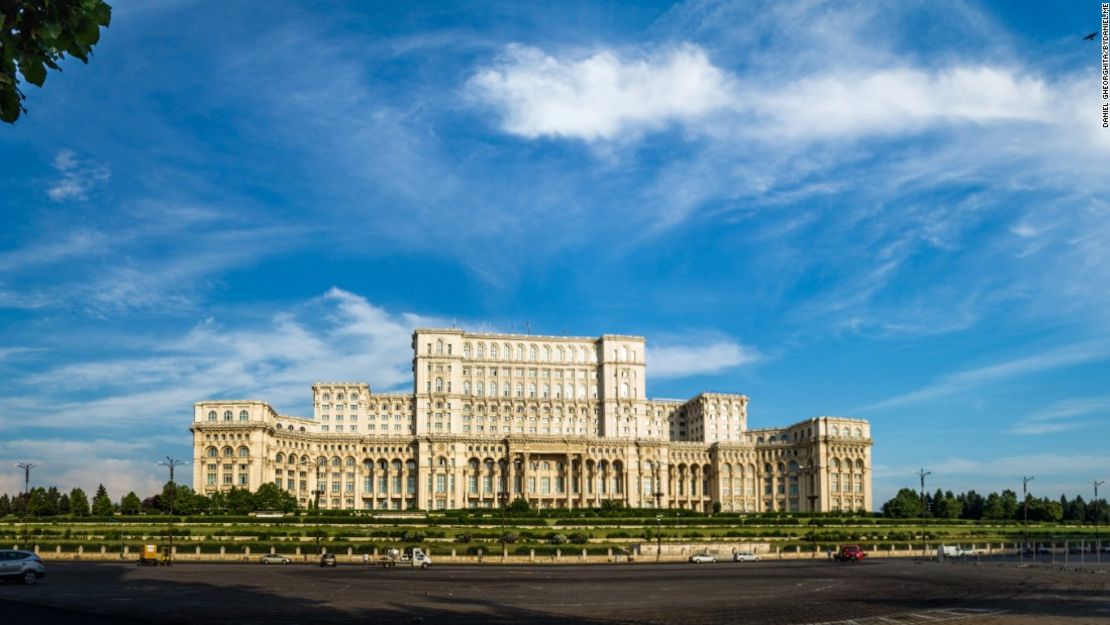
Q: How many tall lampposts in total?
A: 9